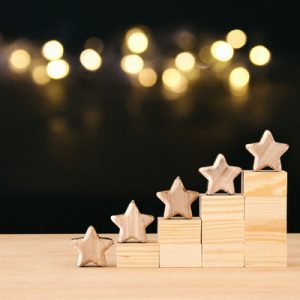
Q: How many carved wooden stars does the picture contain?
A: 5